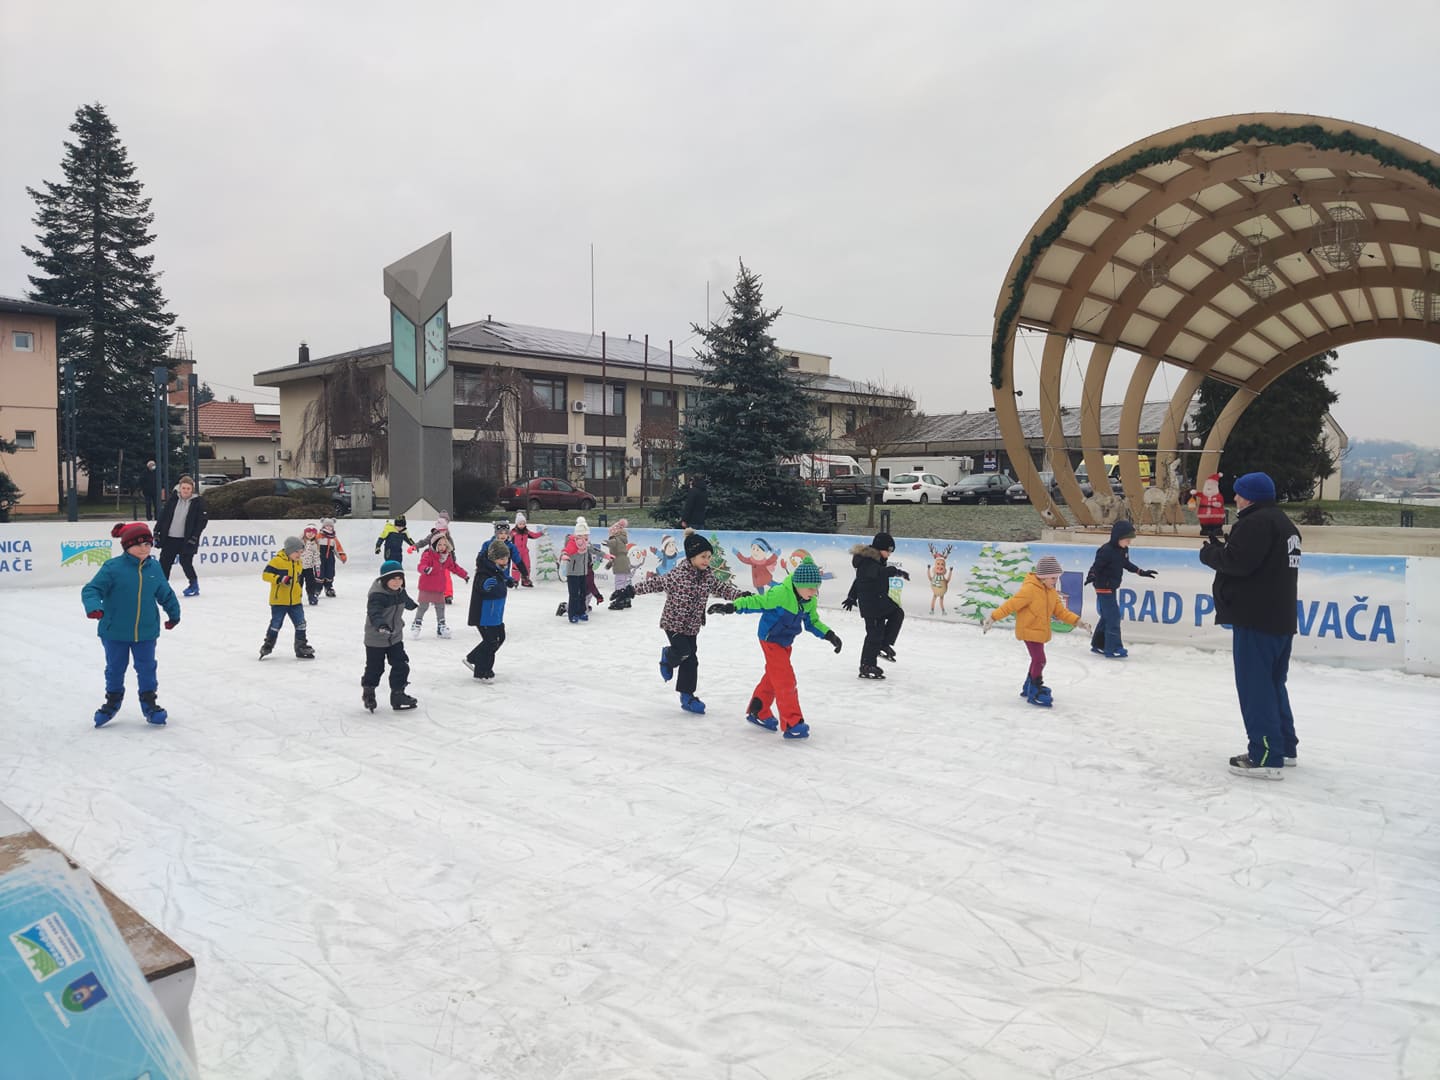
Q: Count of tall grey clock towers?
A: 1